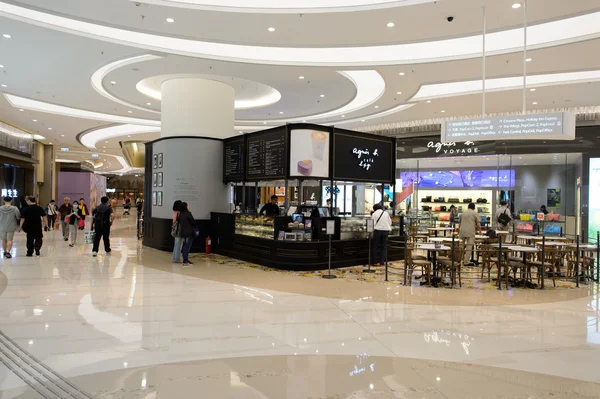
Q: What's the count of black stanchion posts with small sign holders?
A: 2